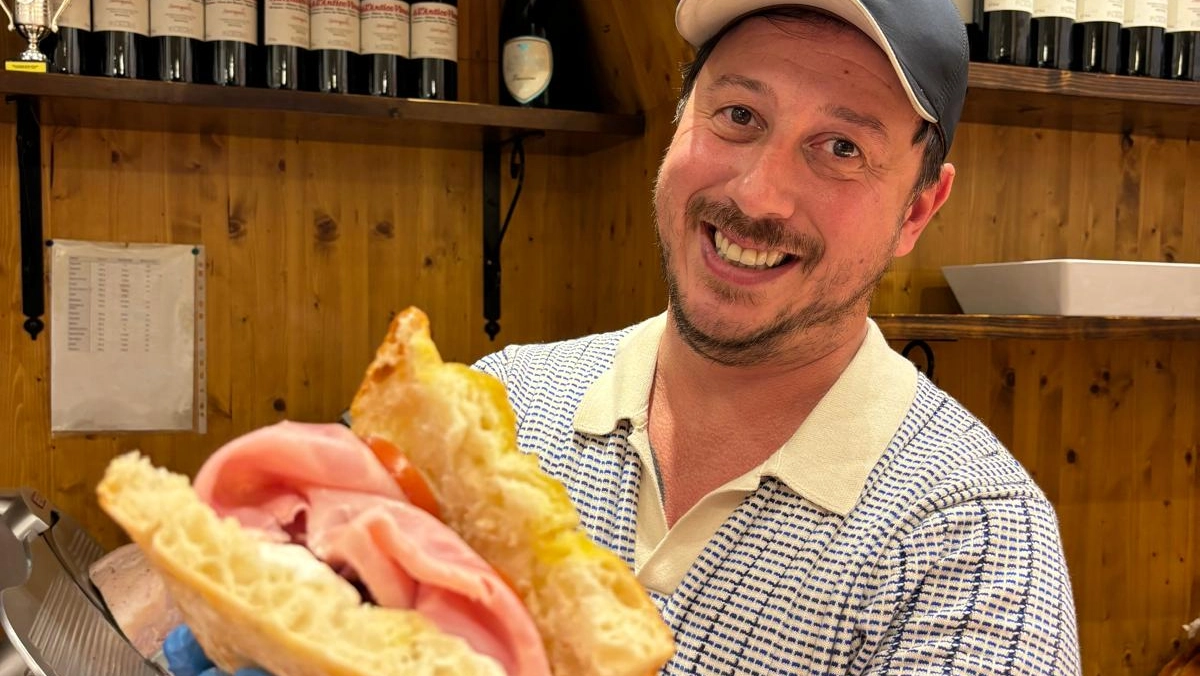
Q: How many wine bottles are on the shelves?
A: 15